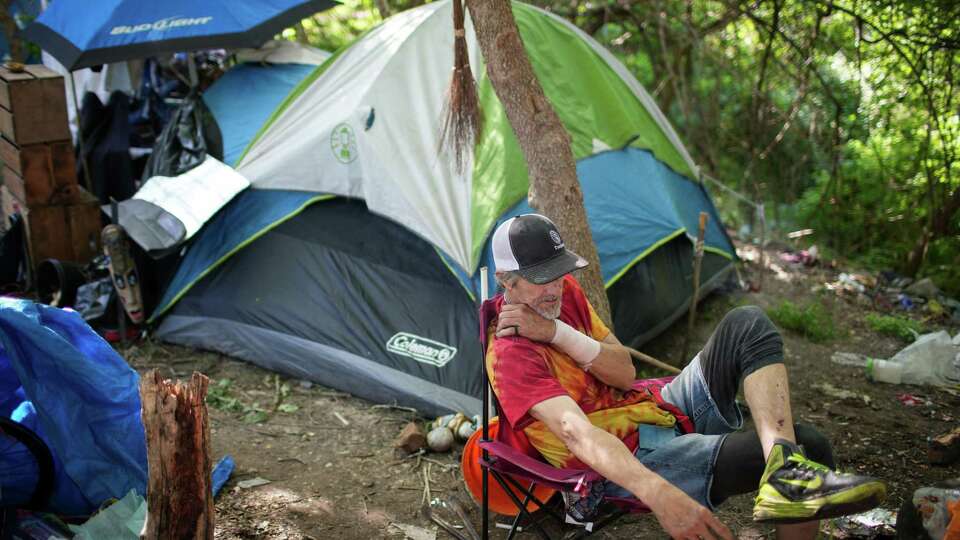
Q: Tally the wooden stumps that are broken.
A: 1